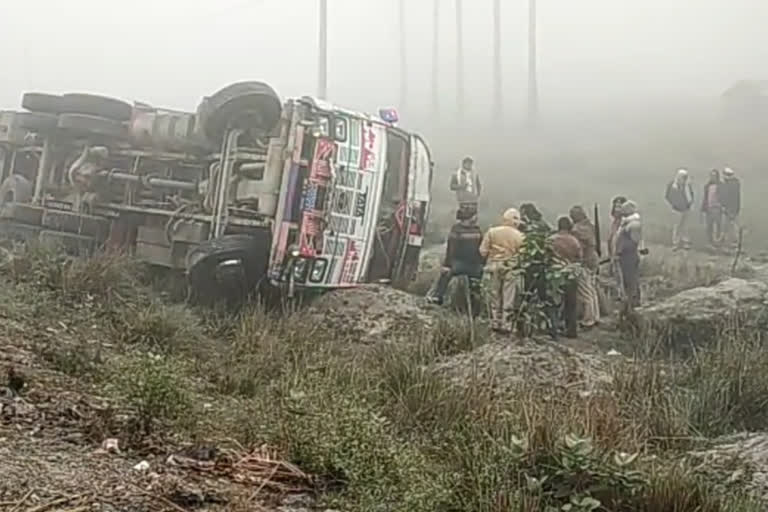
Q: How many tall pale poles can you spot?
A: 6